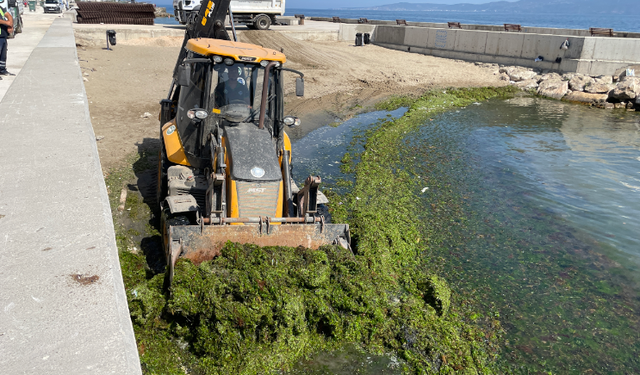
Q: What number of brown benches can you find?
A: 6